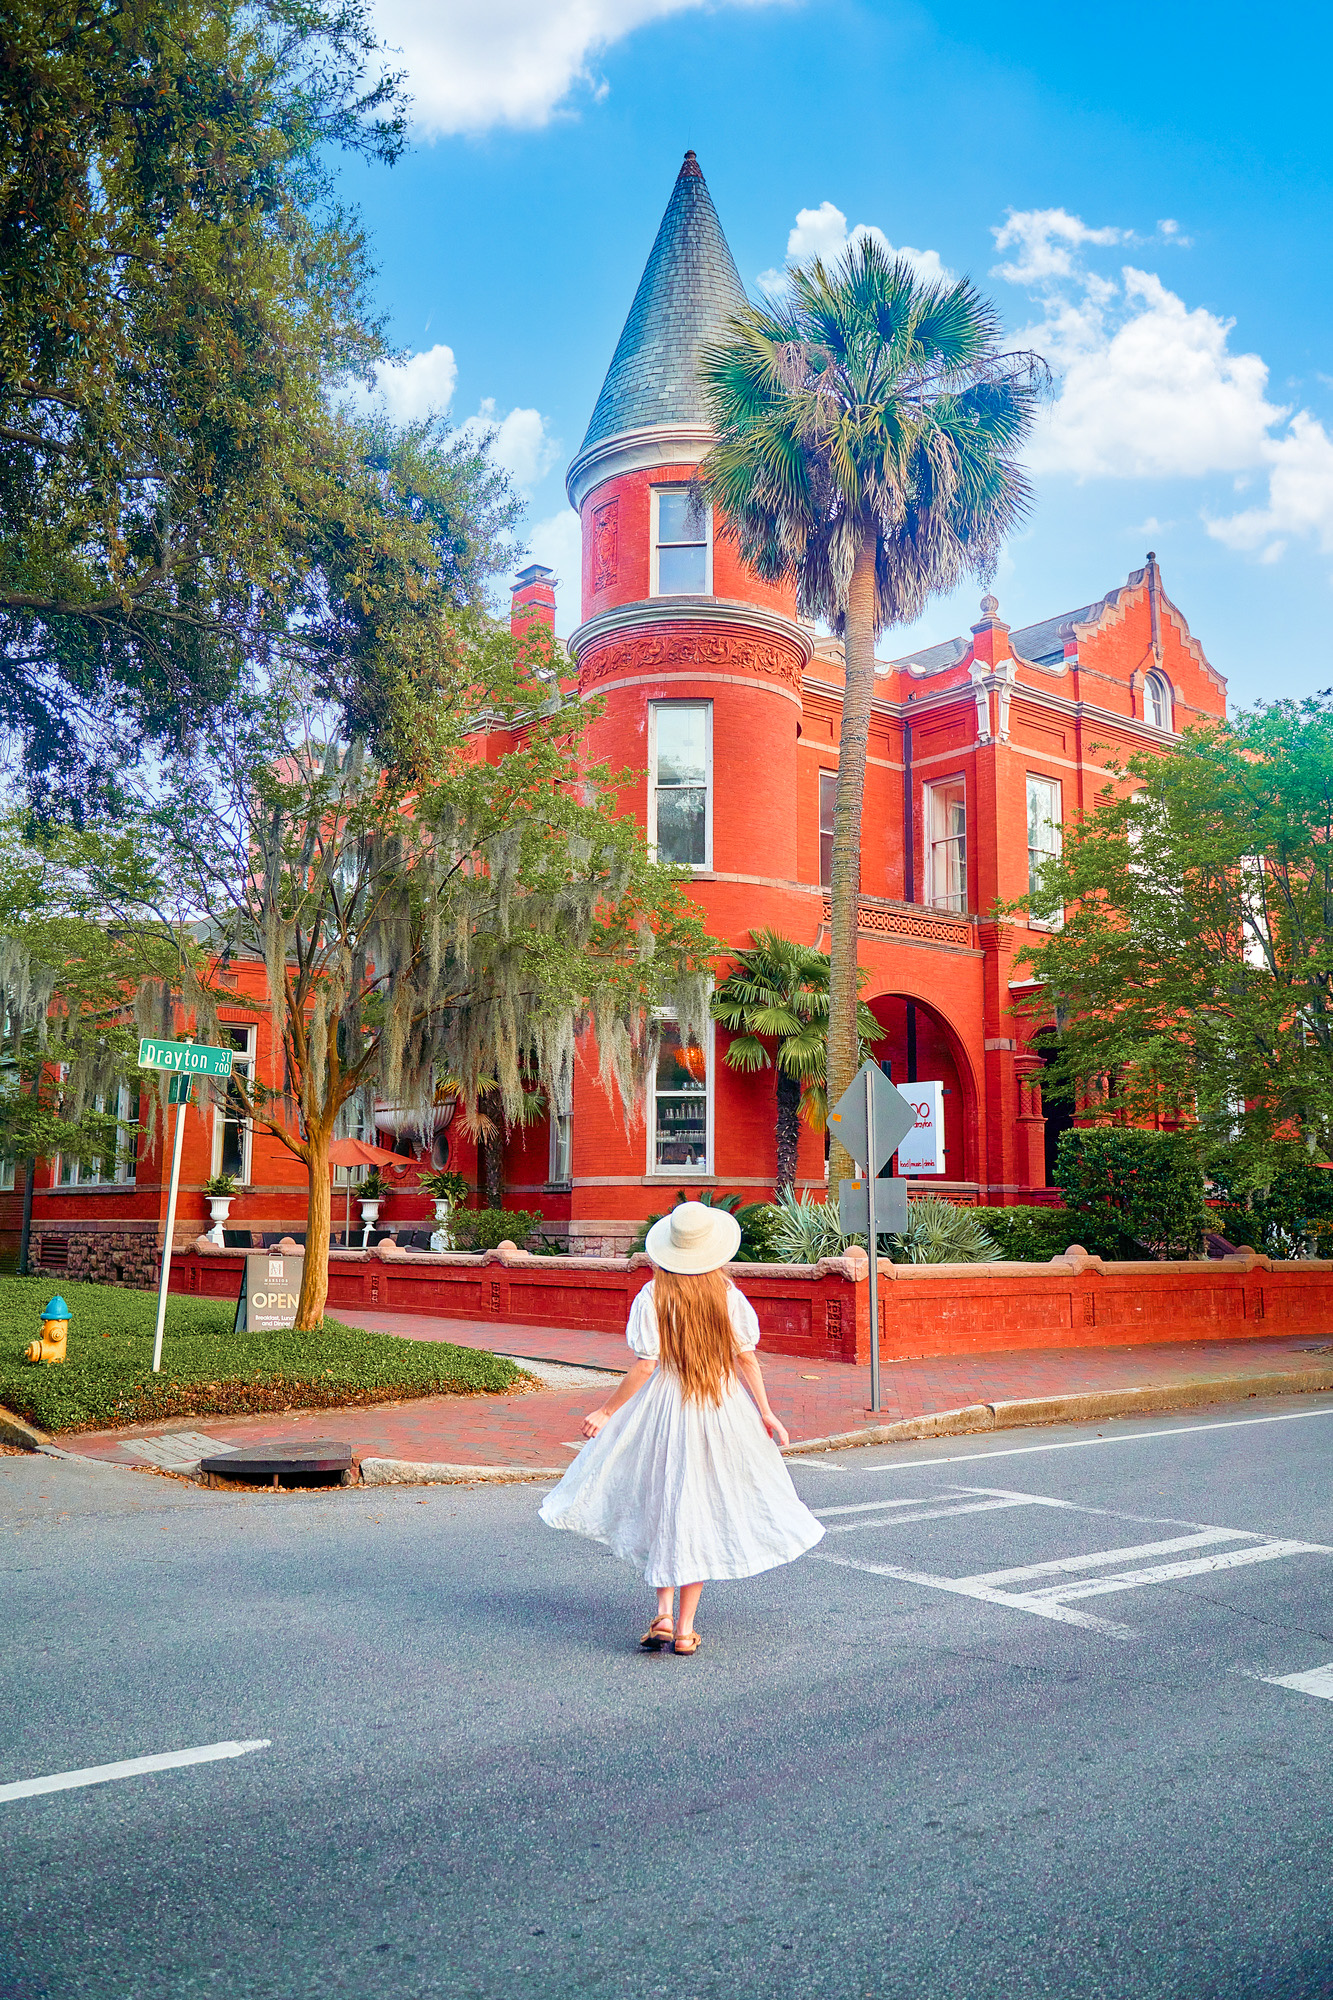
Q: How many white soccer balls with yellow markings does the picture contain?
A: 0